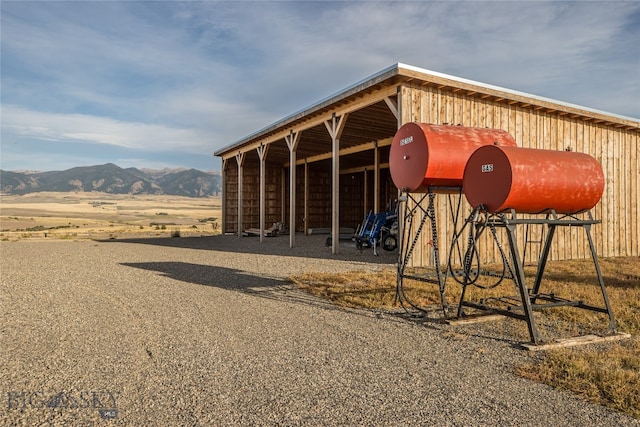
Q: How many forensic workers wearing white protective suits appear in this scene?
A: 0